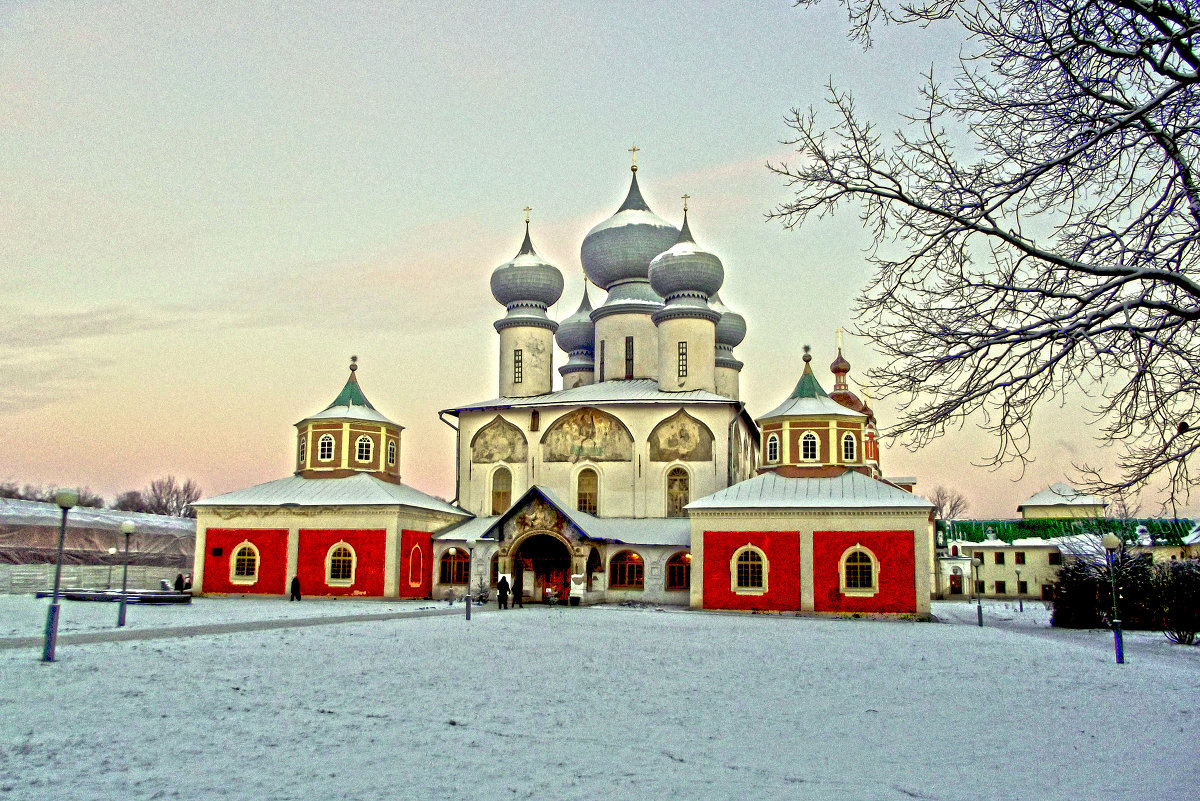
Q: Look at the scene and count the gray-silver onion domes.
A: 5